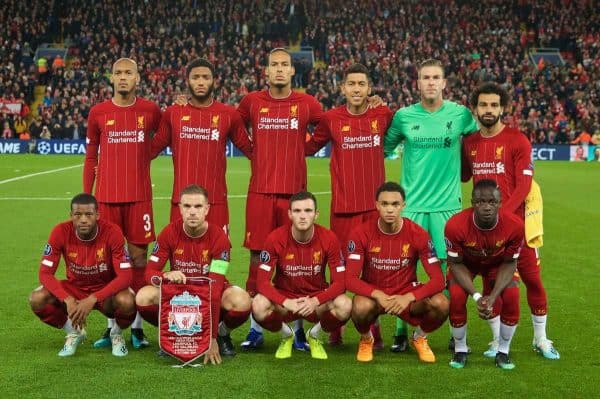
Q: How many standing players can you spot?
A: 6